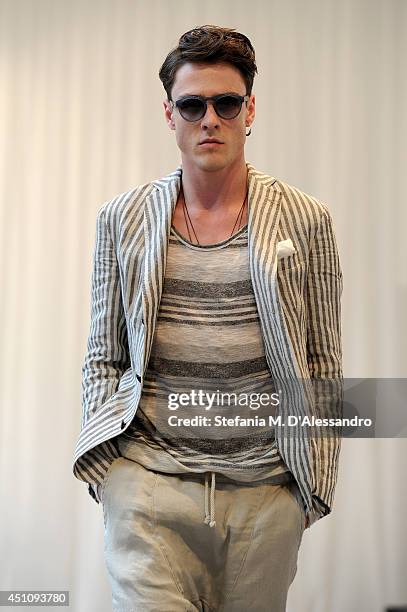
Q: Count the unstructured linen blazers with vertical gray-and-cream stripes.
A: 1